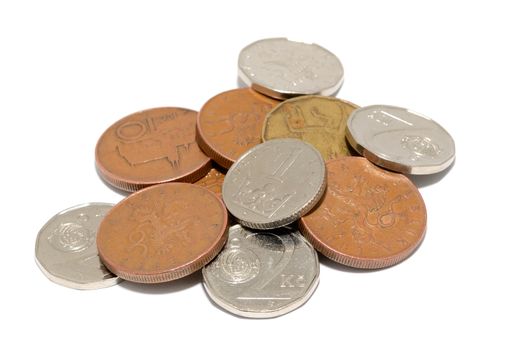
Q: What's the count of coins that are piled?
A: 11